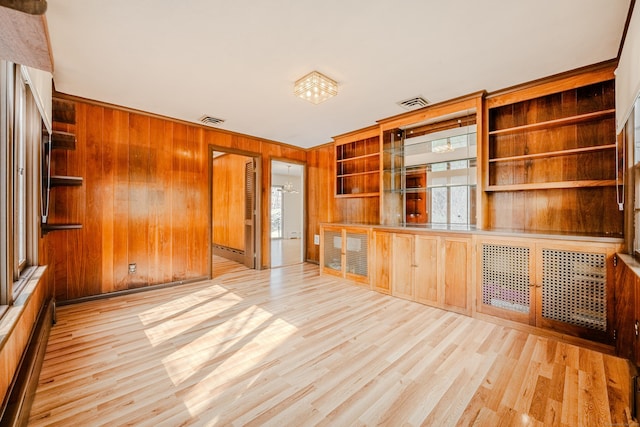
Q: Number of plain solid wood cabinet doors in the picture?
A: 4